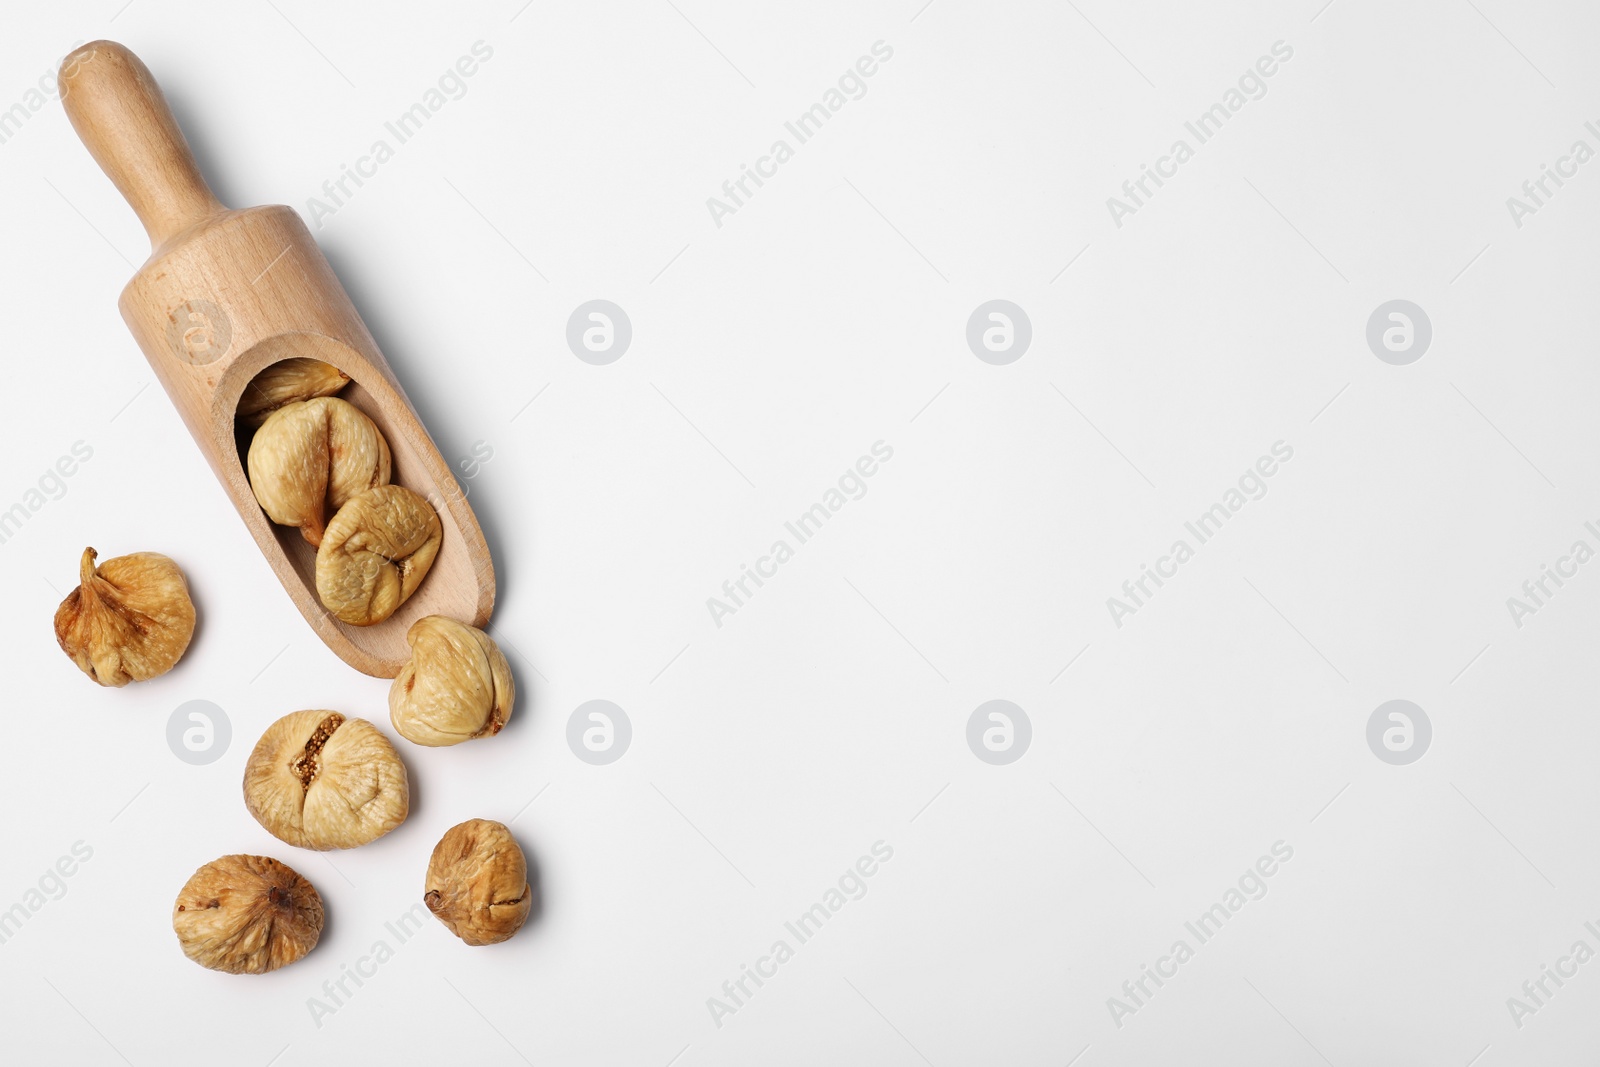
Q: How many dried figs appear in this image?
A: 8